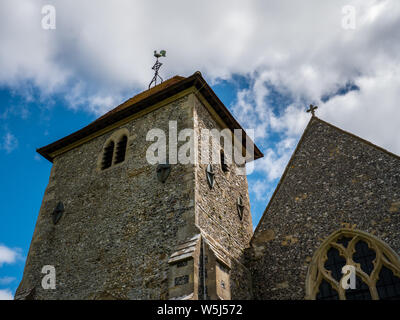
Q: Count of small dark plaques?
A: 4